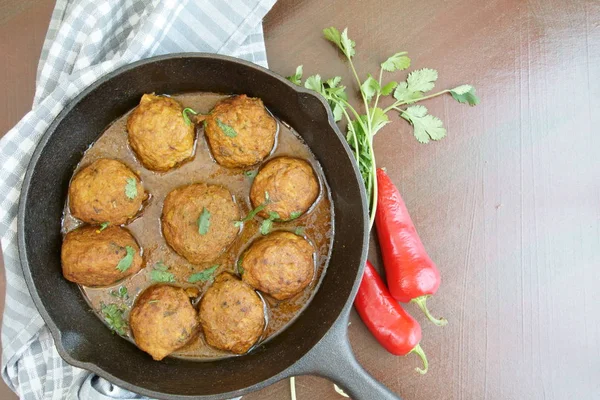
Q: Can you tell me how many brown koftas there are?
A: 9